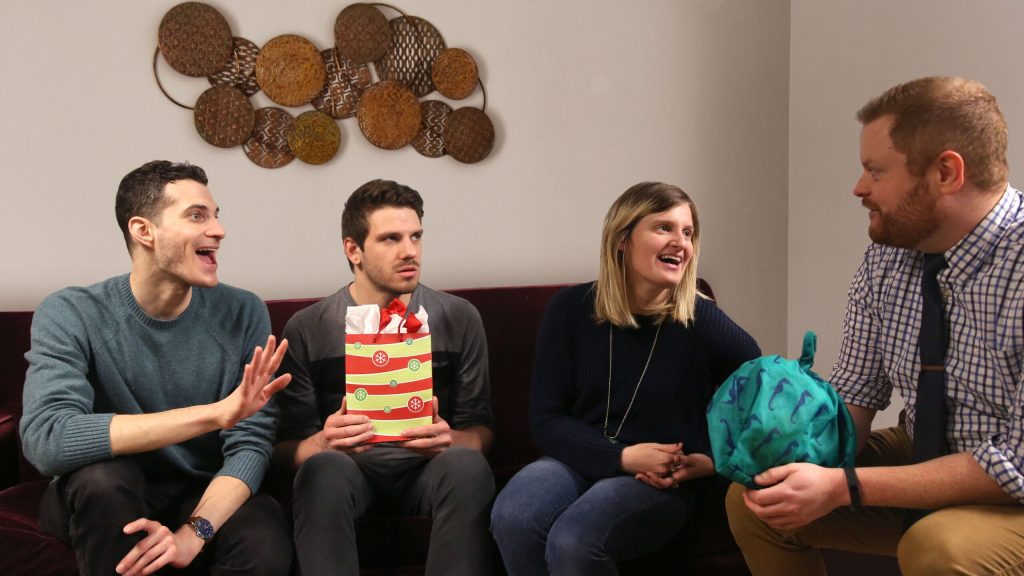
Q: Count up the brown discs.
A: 13